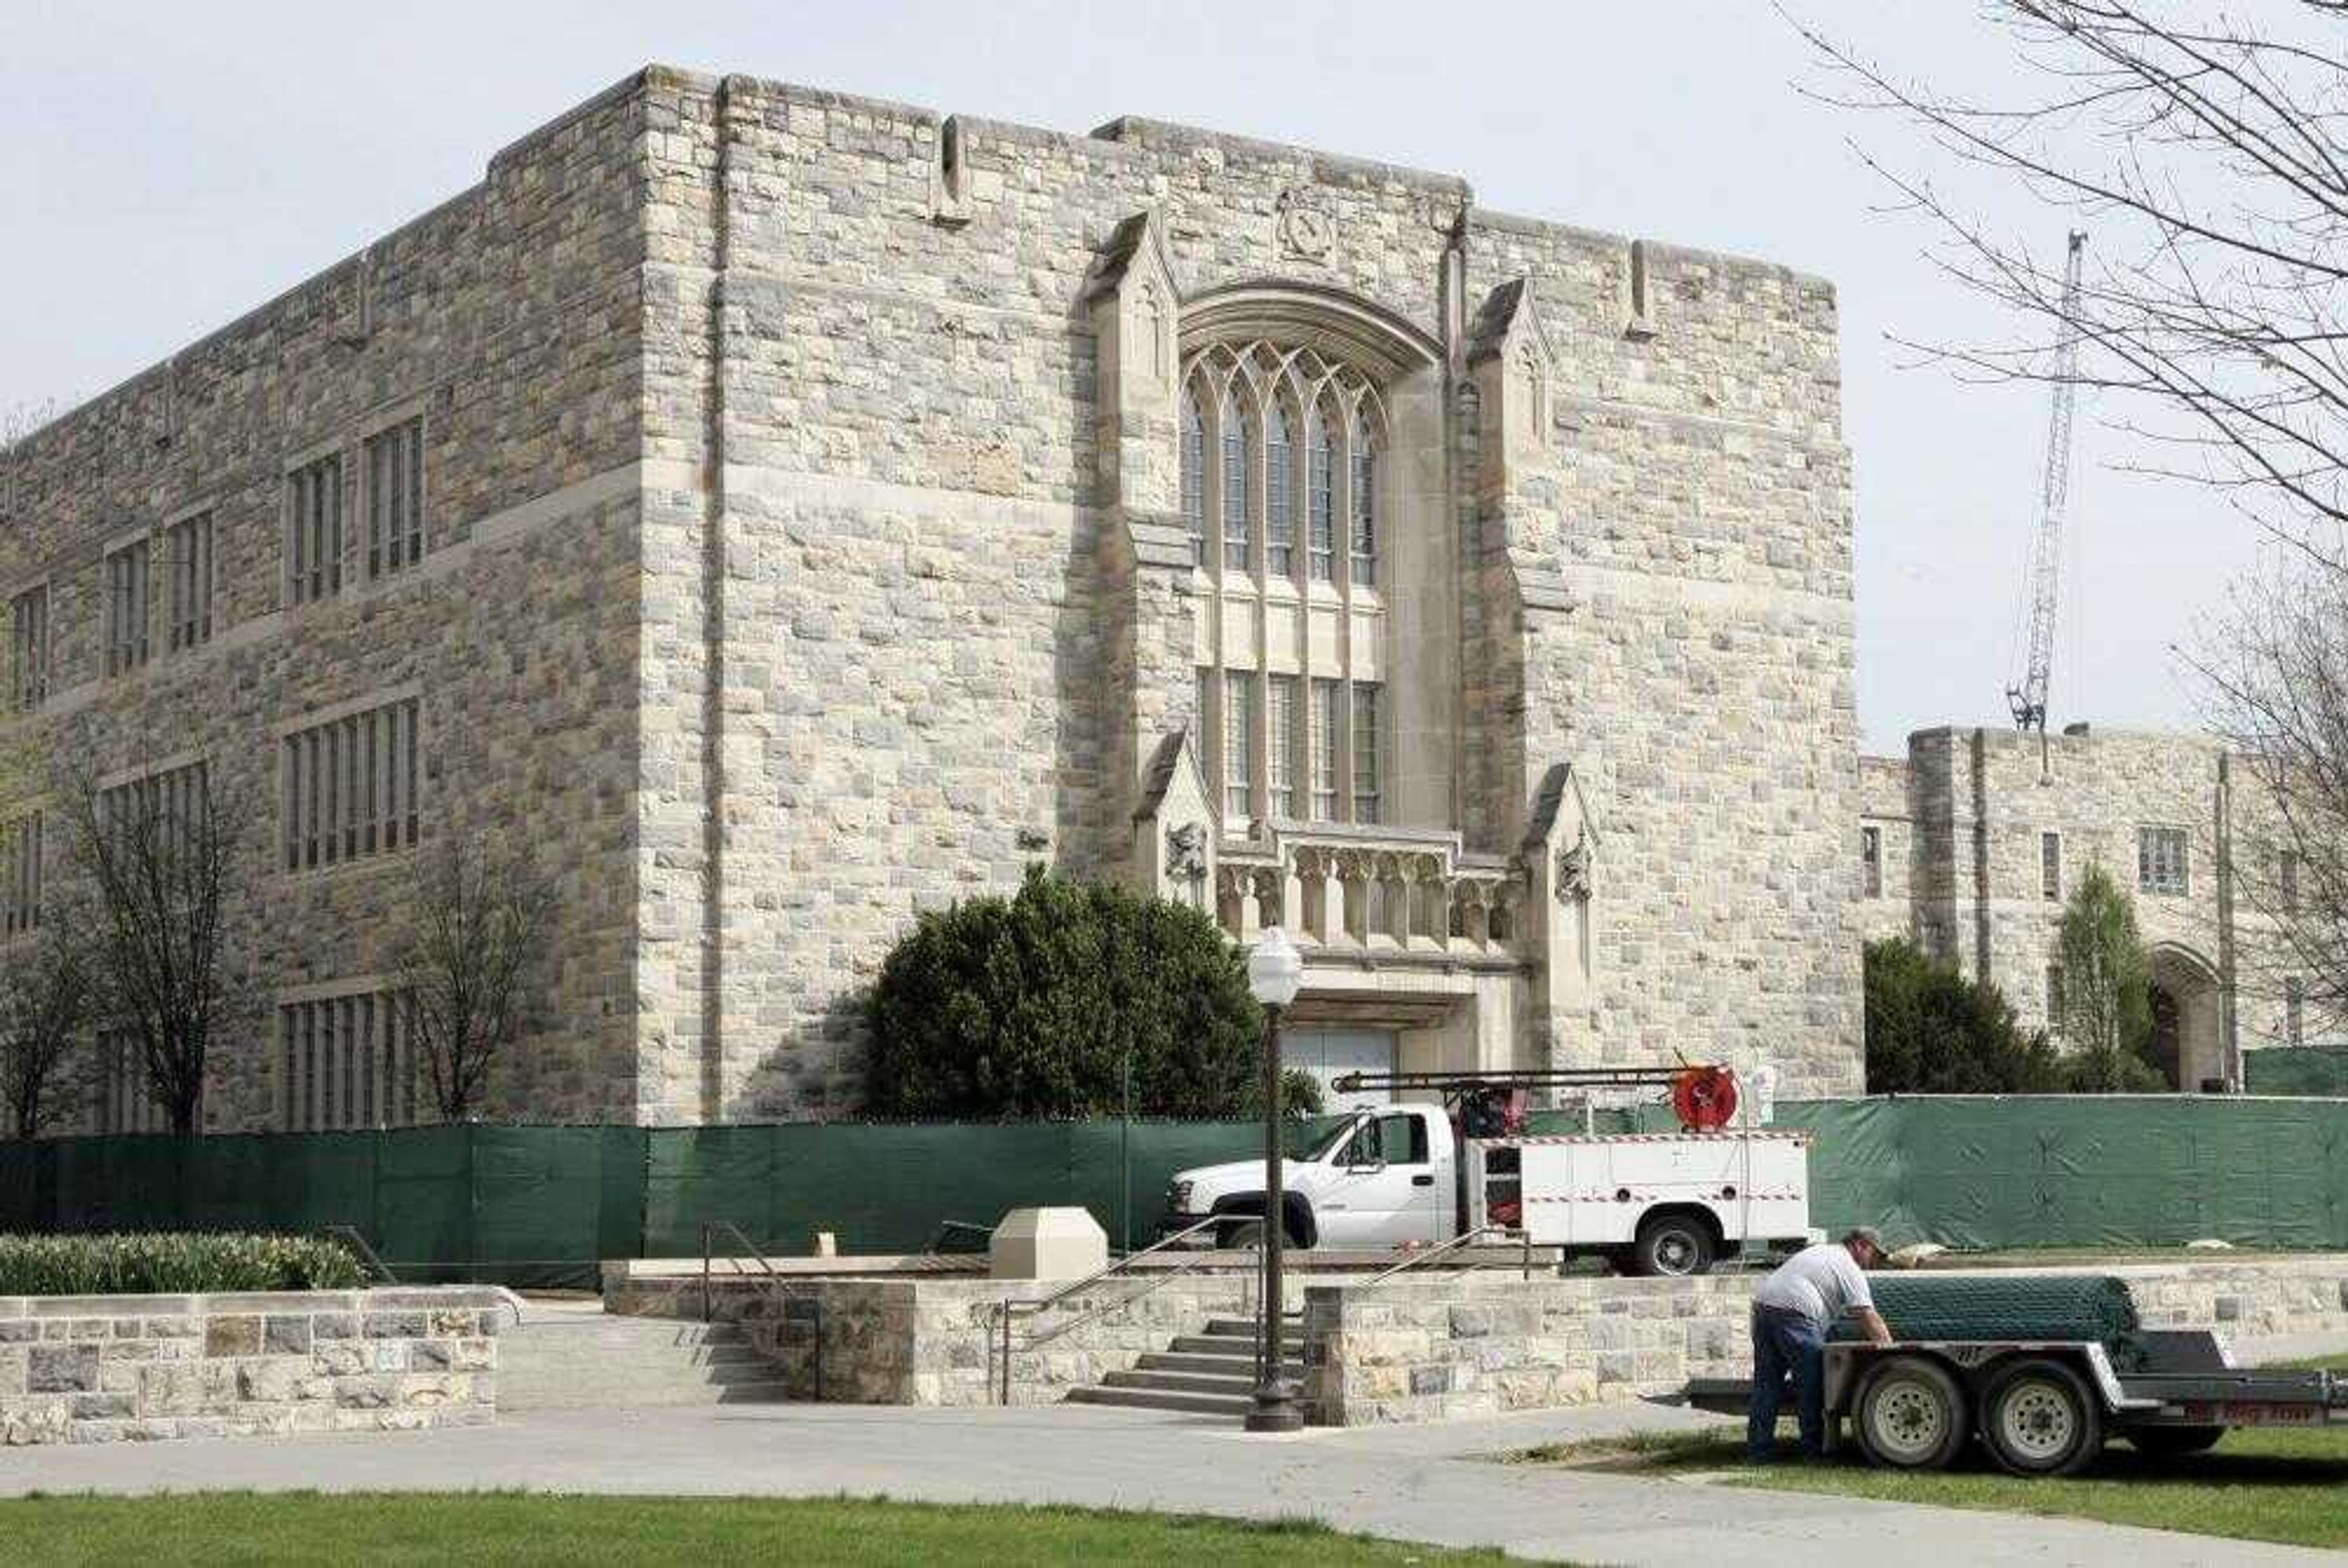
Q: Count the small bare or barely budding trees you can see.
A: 3